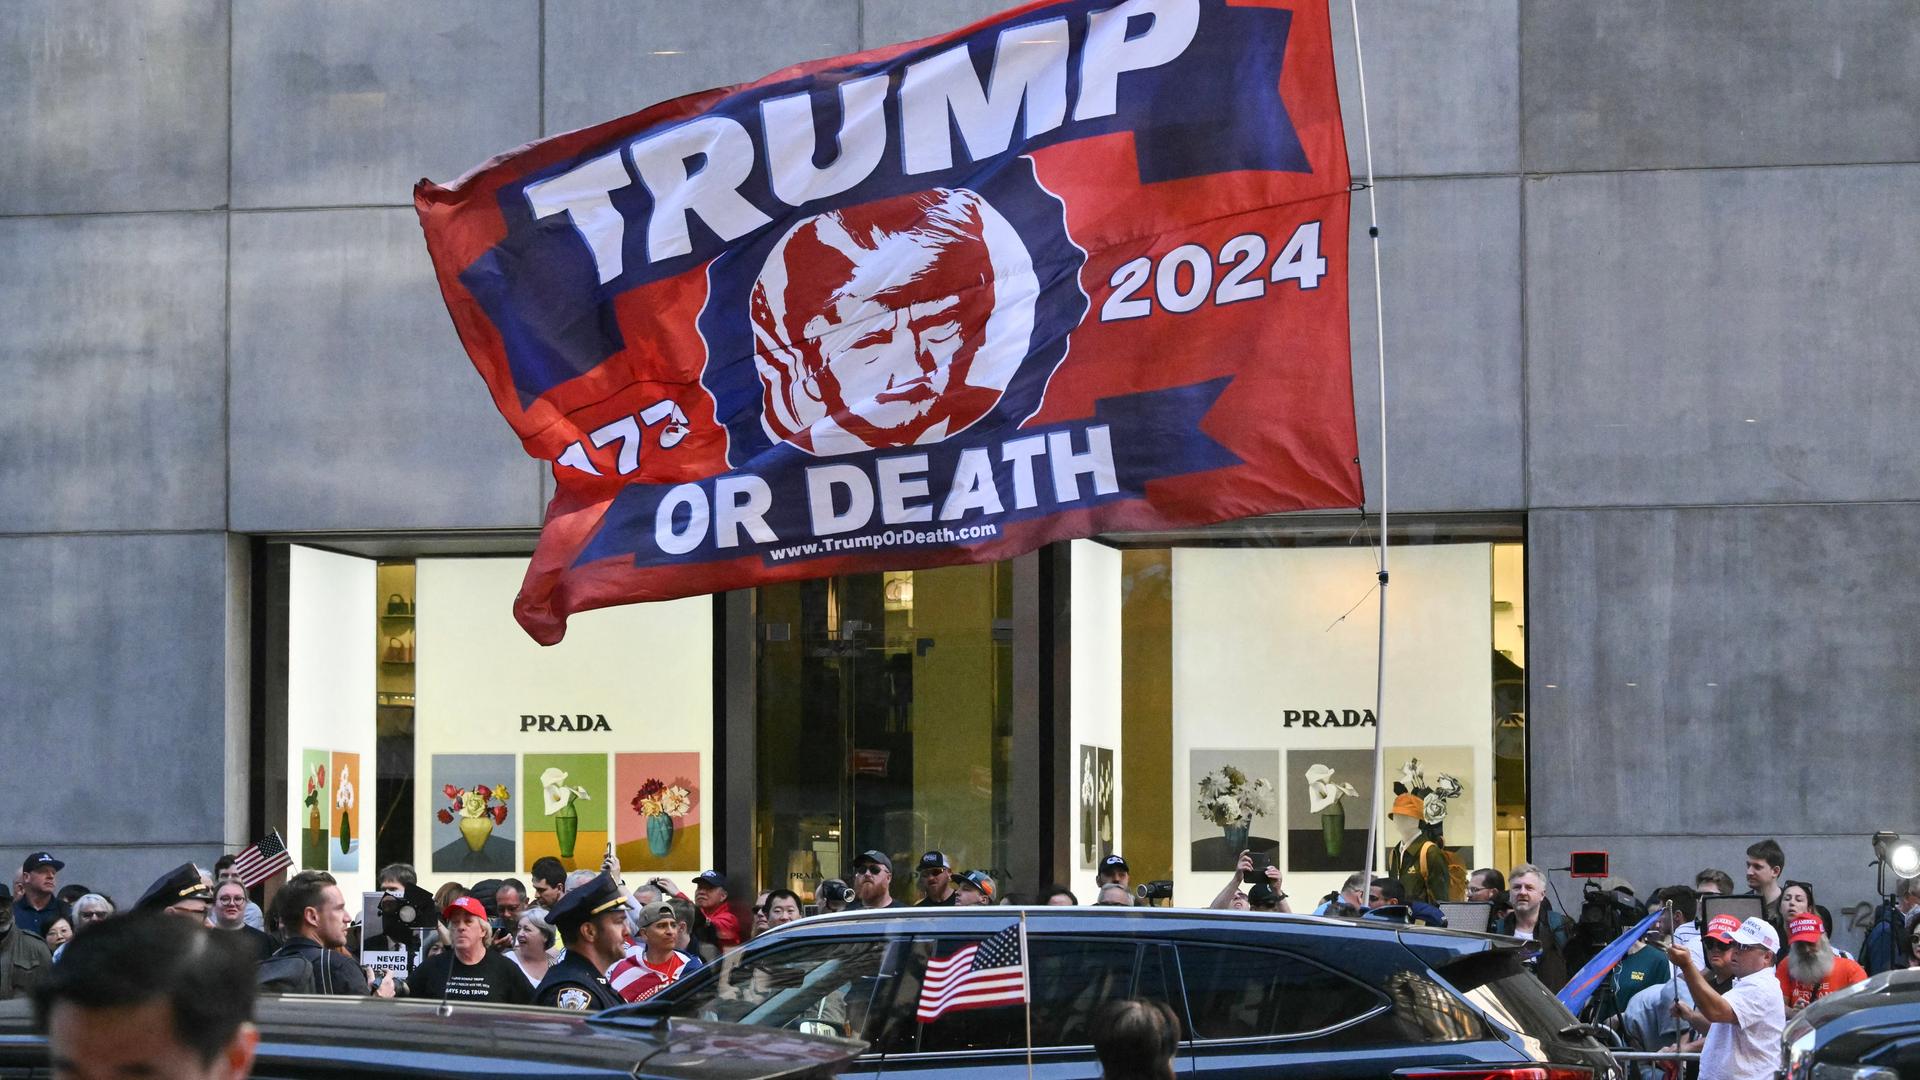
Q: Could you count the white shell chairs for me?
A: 0